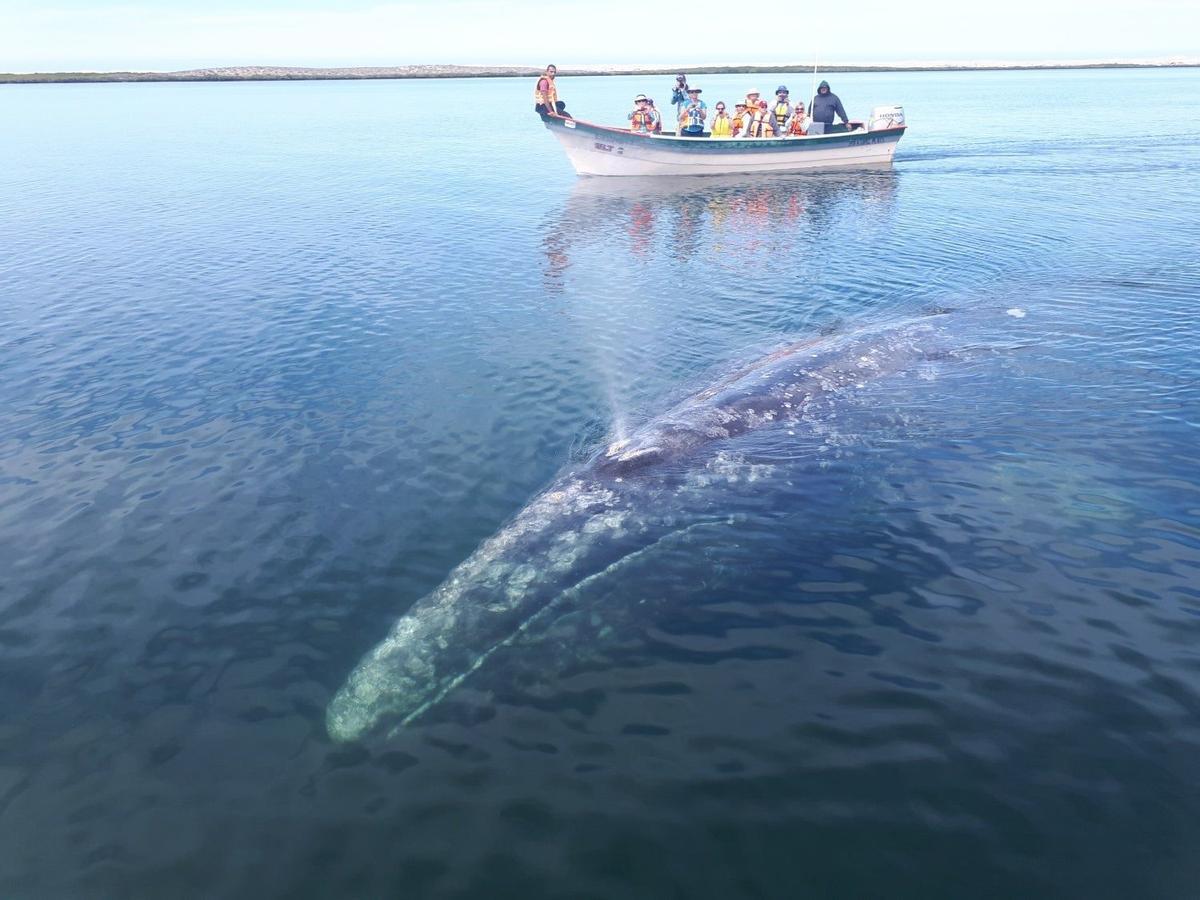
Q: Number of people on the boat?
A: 12